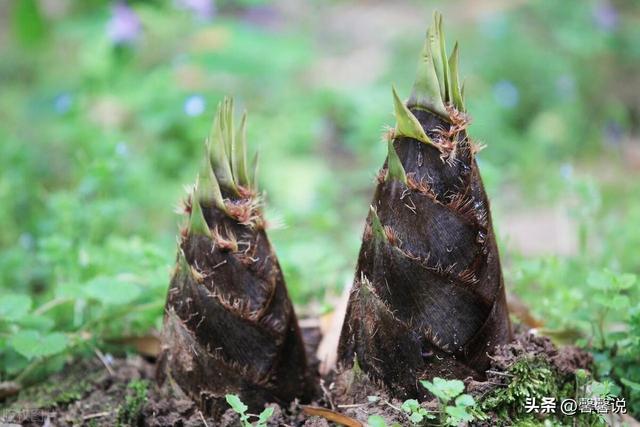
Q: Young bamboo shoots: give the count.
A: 2